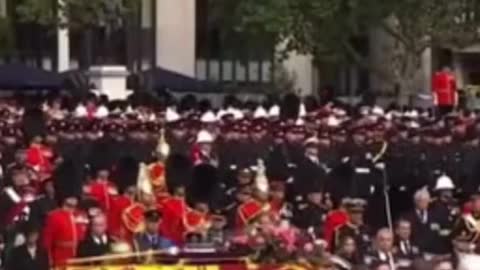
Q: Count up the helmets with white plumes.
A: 3